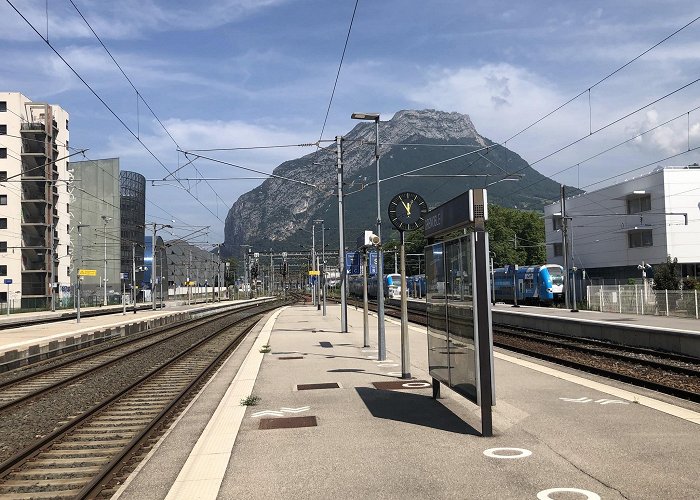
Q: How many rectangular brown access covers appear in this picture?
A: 4